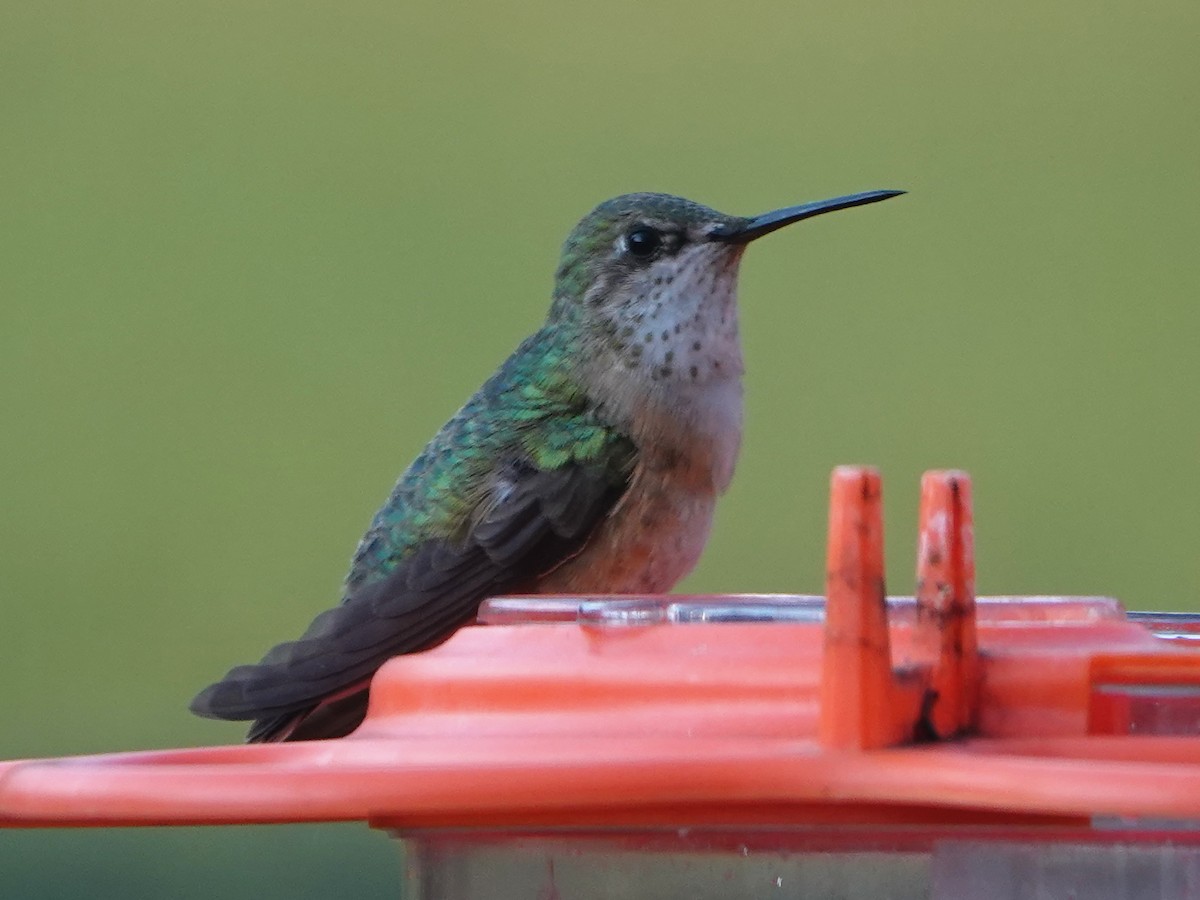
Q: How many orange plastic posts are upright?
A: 2